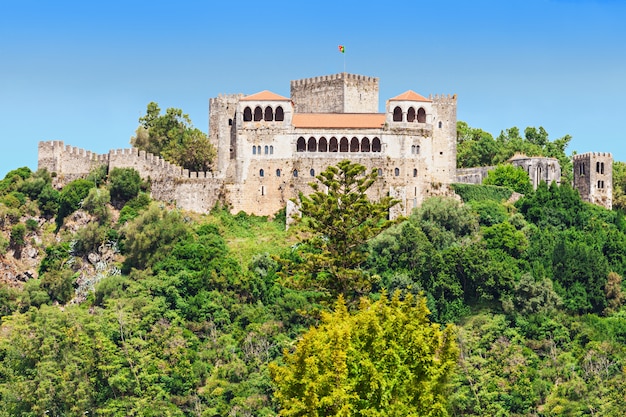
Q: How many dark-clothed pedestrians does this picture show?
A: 0